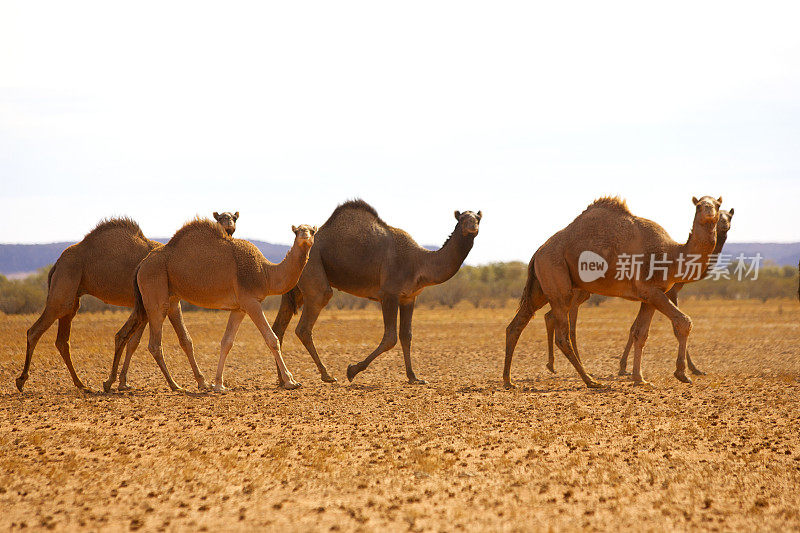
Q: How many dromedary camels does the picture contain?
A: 5